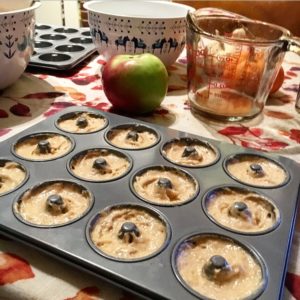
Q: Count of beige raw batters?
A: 12